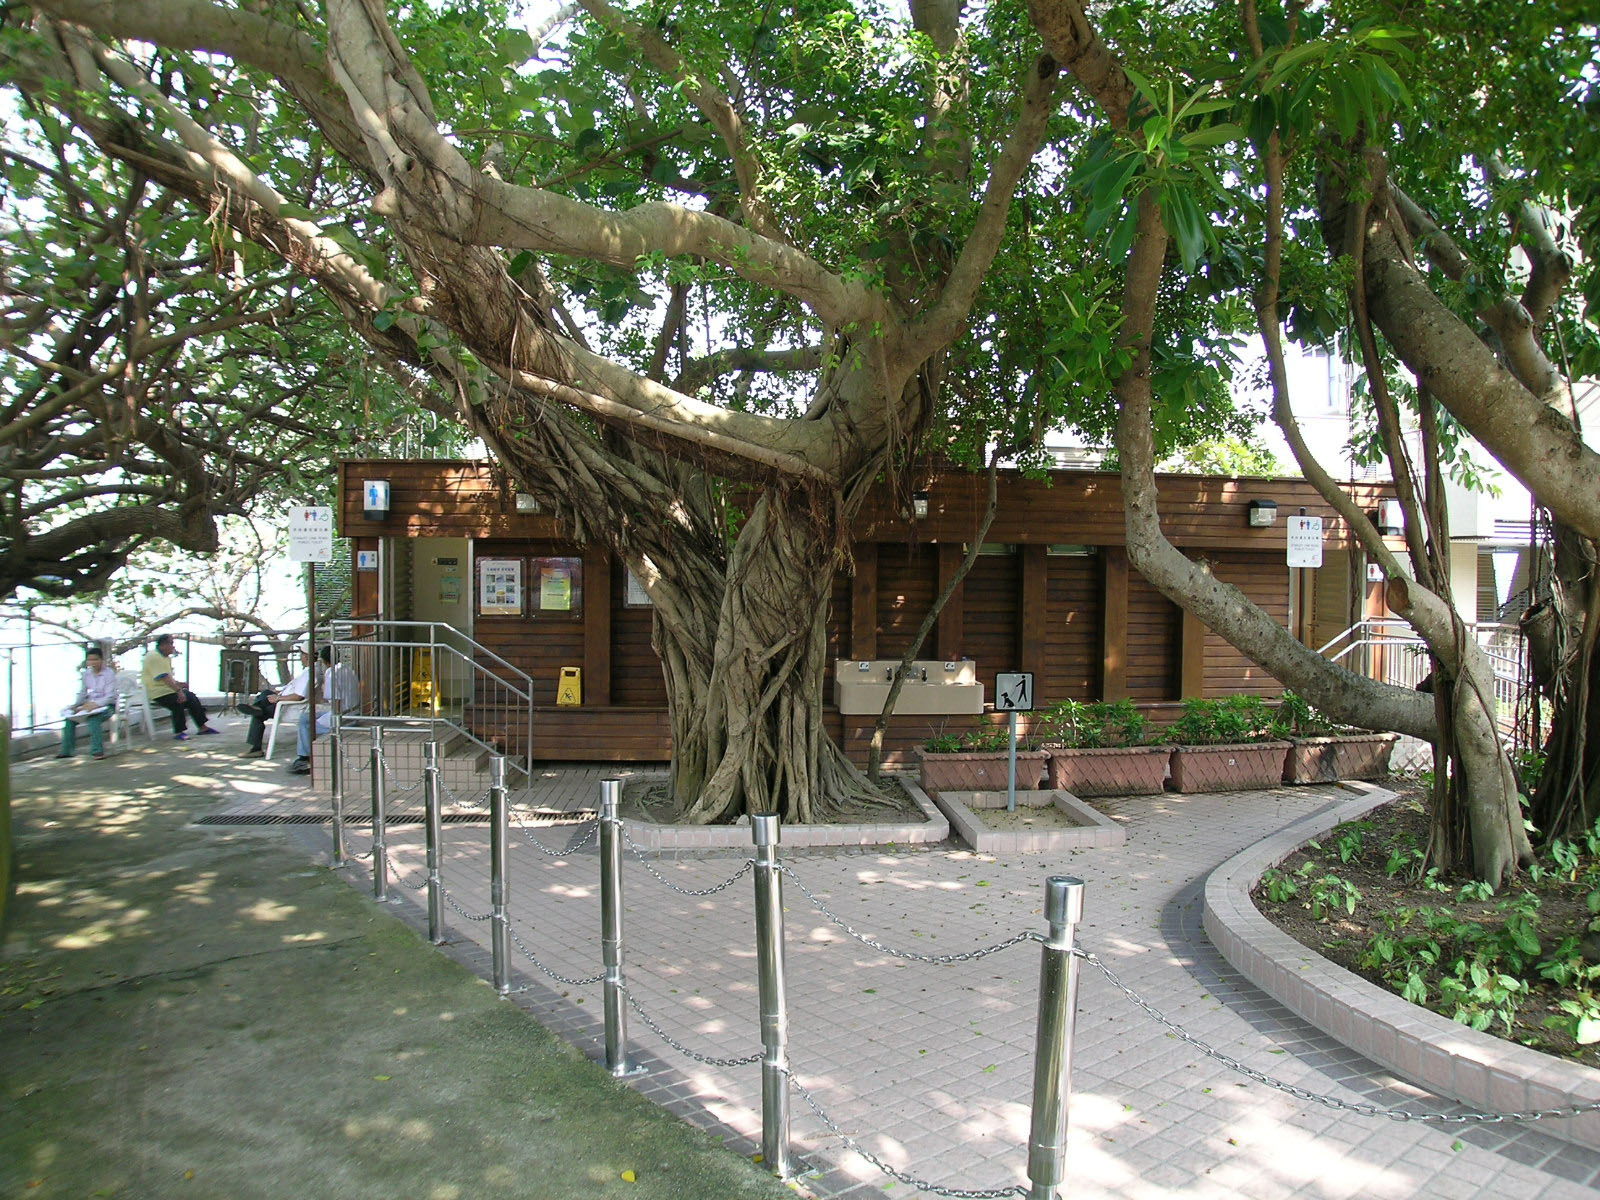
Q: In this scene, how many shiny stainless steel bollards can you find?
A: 7